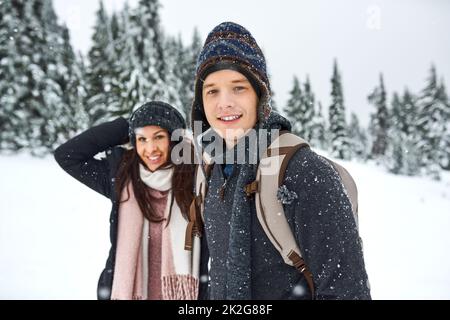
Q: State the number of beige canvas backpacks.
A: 1